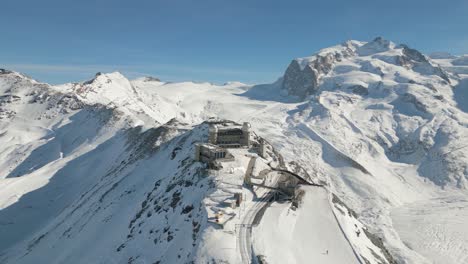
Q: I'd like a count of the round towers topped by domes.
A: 2